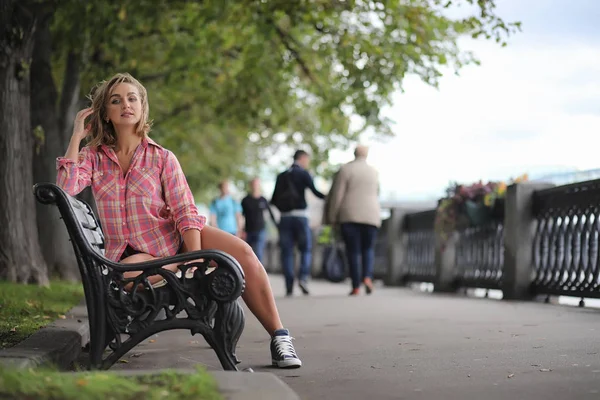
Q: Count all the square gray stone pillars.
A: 3